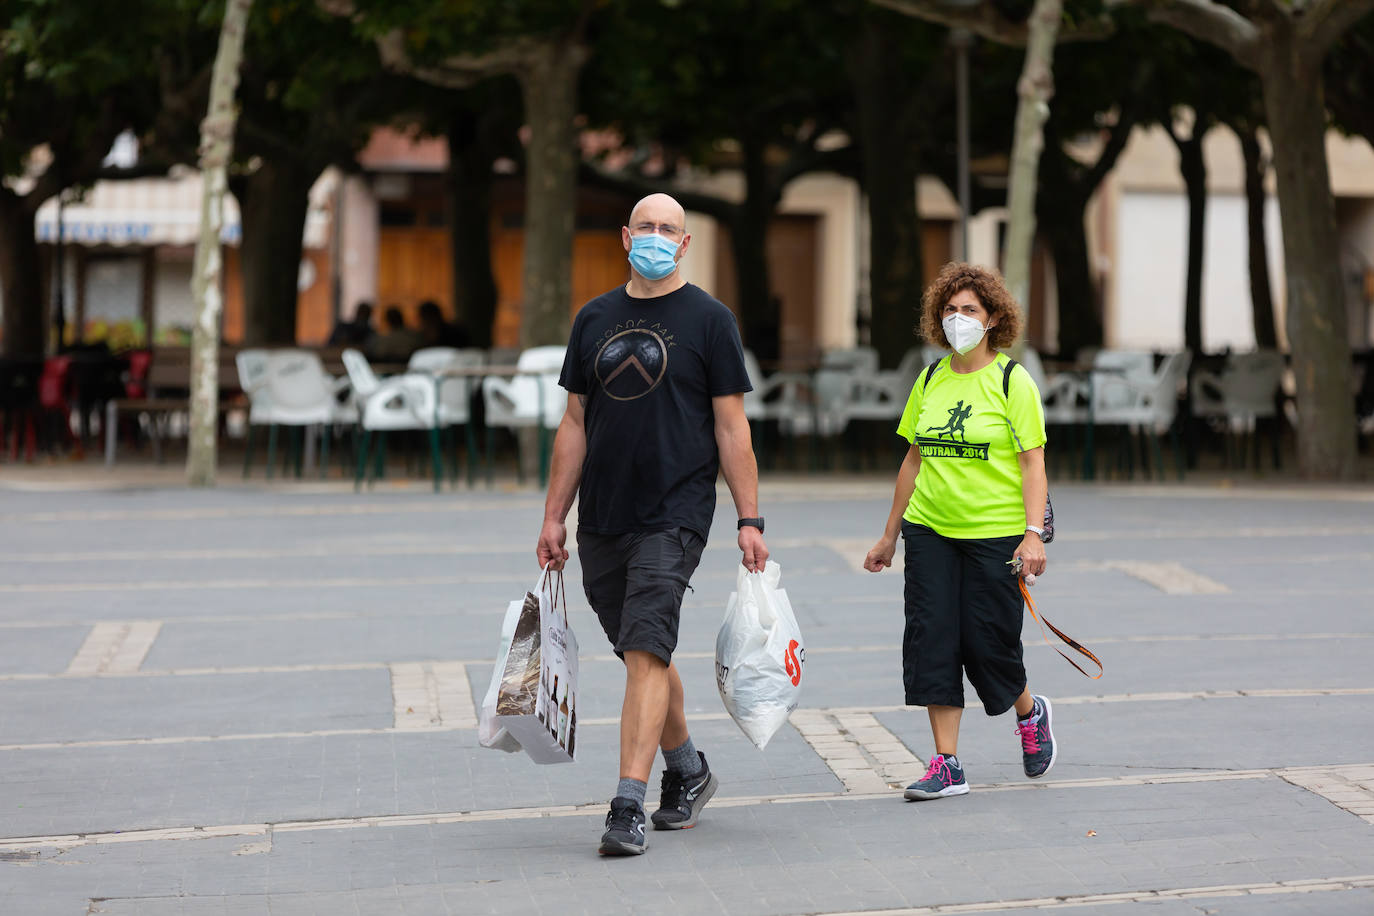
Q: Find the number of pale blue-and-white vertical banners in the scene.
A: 0